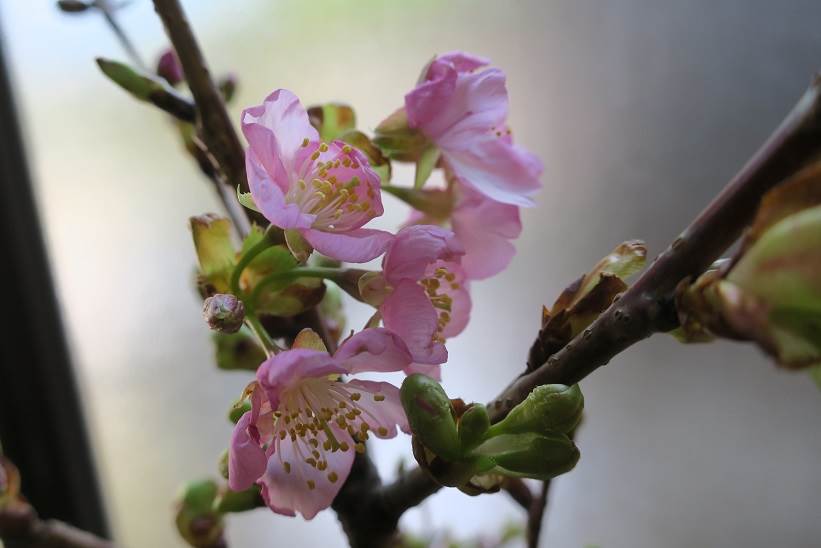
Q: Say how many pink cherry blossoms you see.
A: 5